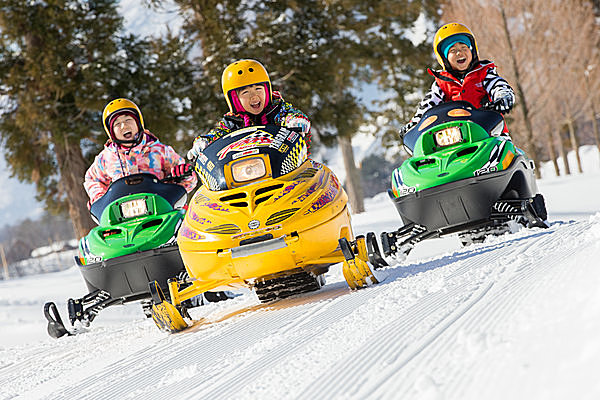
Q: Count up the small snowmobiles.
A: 3